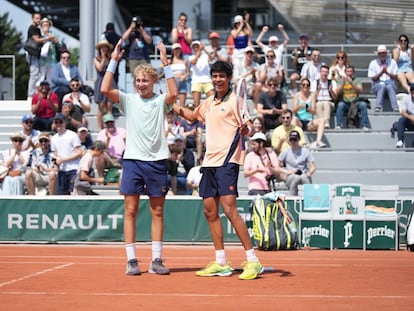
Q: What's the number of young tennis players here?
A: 2